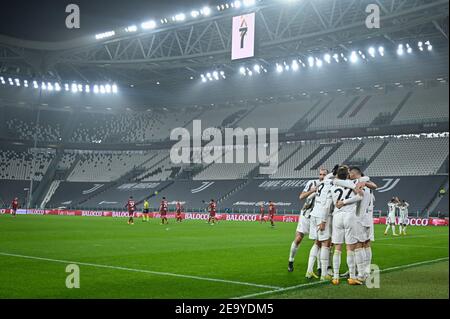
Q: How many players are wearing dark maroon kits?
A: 7